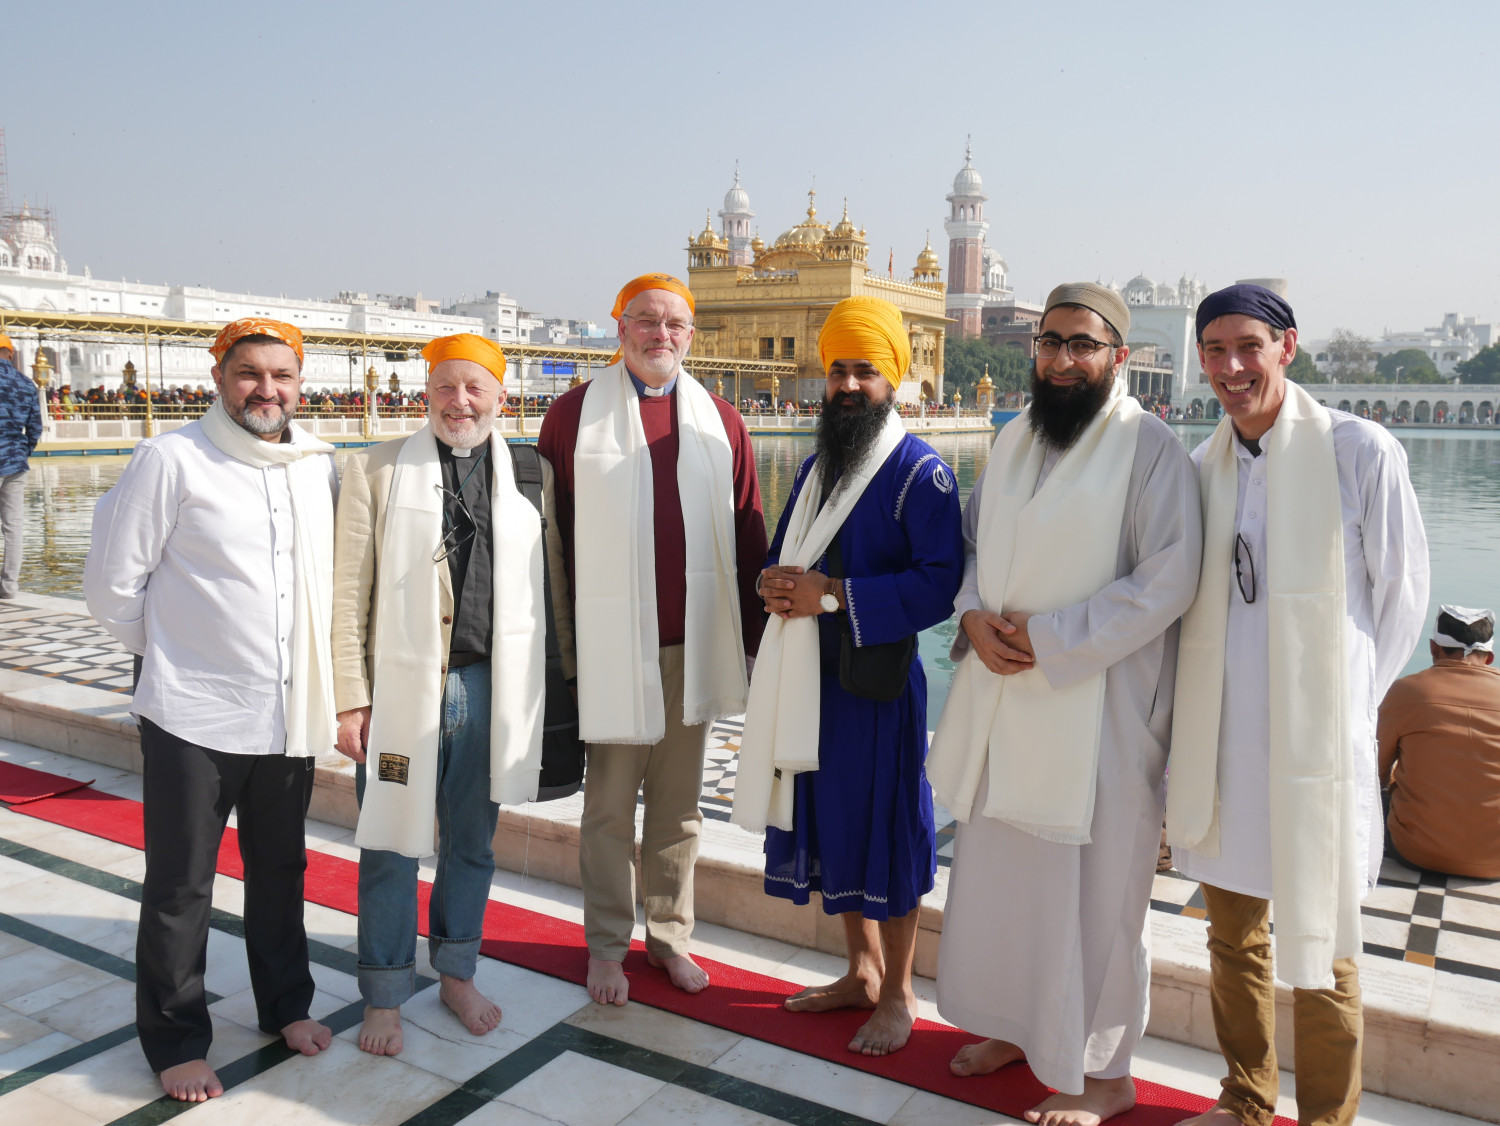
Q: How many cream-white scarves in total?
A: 6